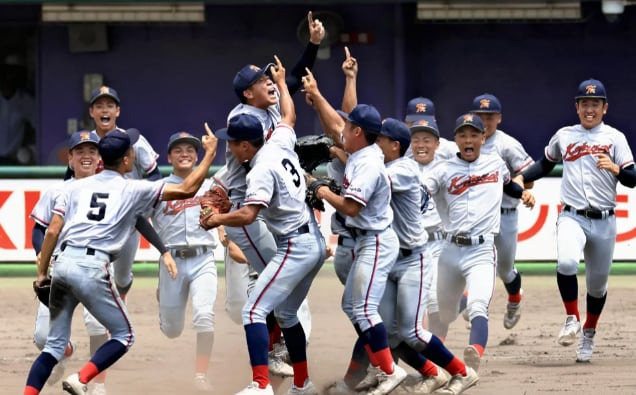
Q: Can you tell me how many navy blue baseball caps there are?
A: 13